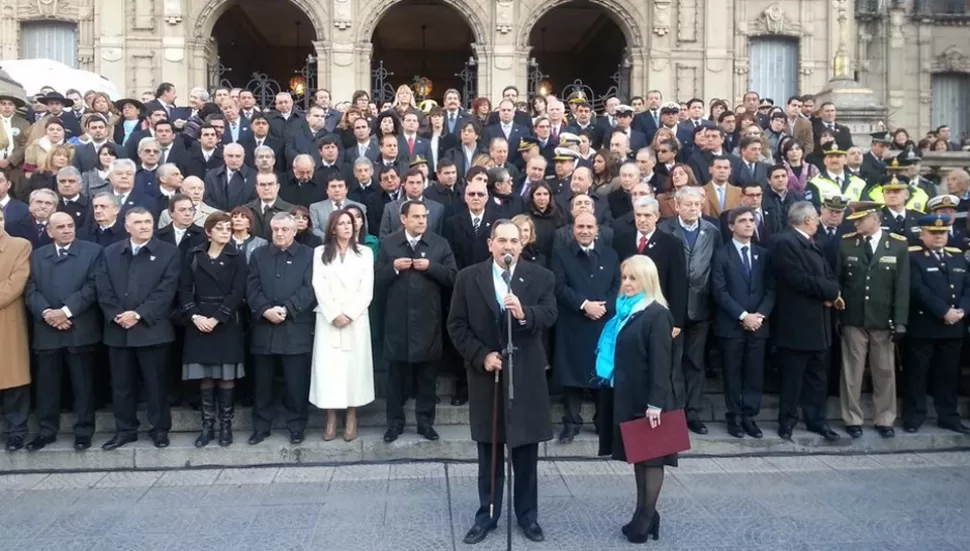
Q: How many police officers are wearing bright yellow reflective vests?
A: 2